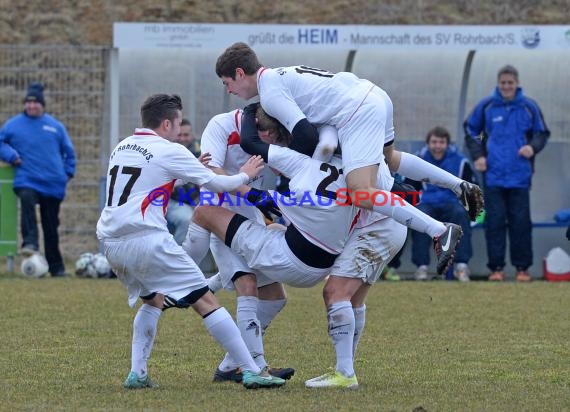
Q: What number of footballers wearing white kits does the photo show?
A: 5